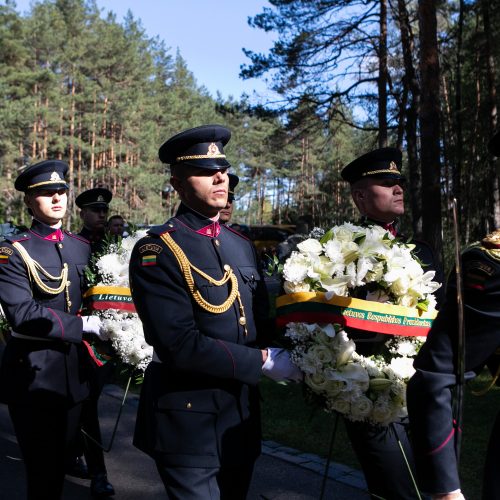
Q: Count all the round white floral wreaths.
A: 2